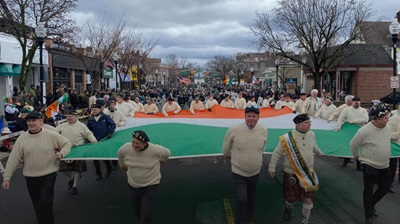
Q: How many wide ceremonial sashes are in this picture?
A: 1